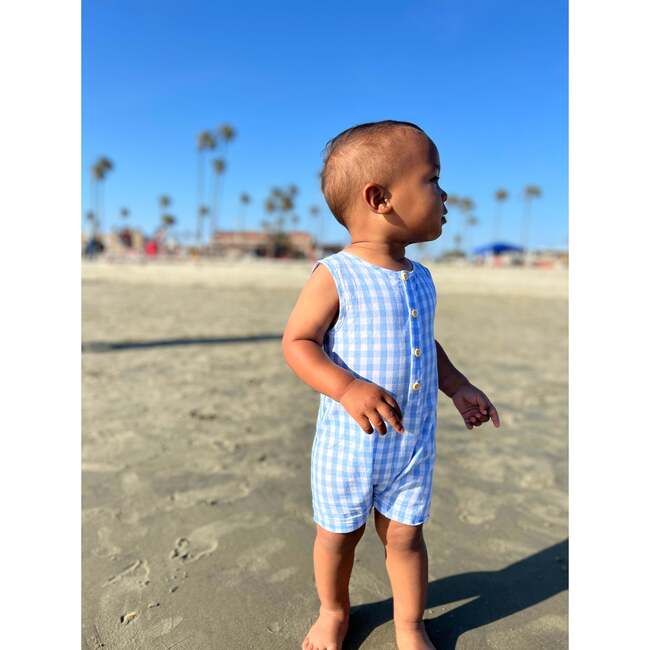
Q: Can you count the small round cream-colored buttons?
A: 4